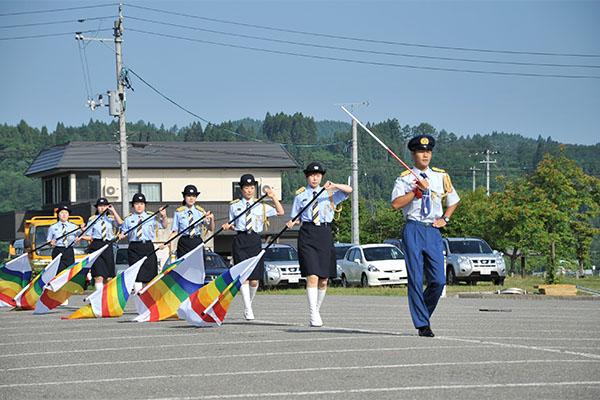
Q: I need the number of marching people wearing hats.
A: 7